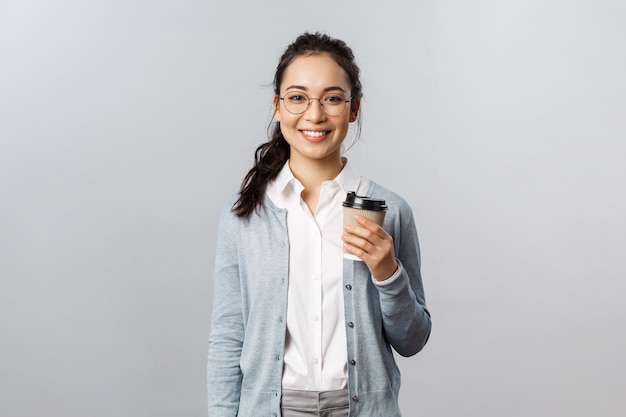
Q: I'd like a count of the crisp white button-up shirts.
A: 1